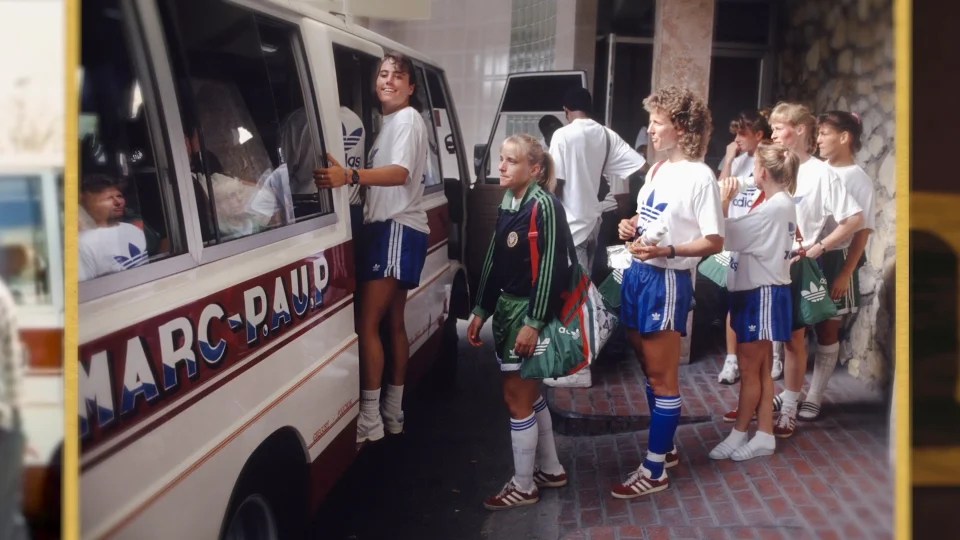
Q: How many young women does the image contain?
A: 7